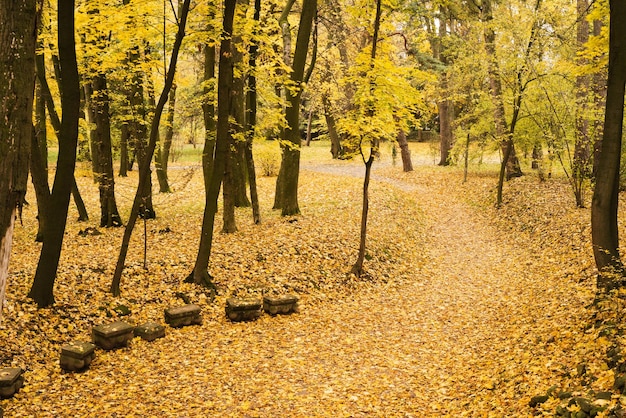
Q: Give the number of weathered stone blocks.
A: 7